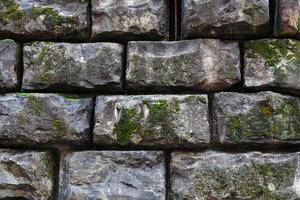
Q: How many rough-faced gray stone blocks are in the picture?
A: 14